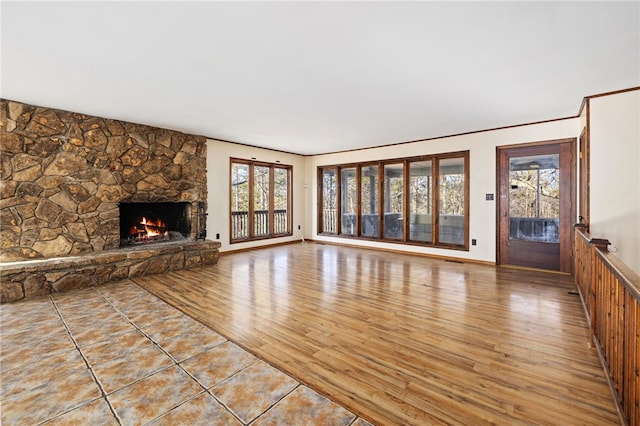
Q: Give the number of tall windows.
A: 9